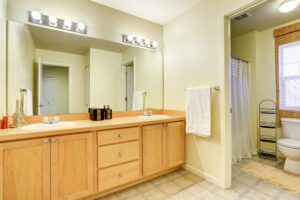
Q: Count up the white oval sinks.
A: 2